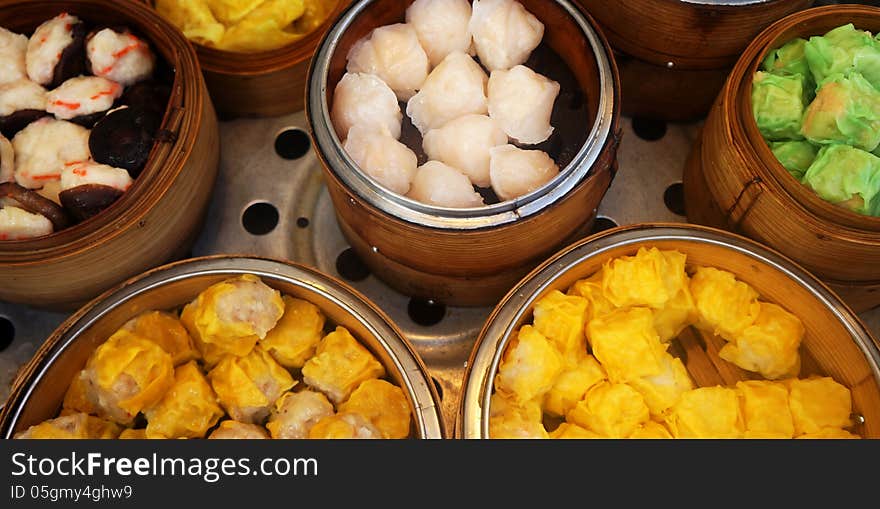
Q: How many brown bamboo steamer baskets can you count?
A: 7